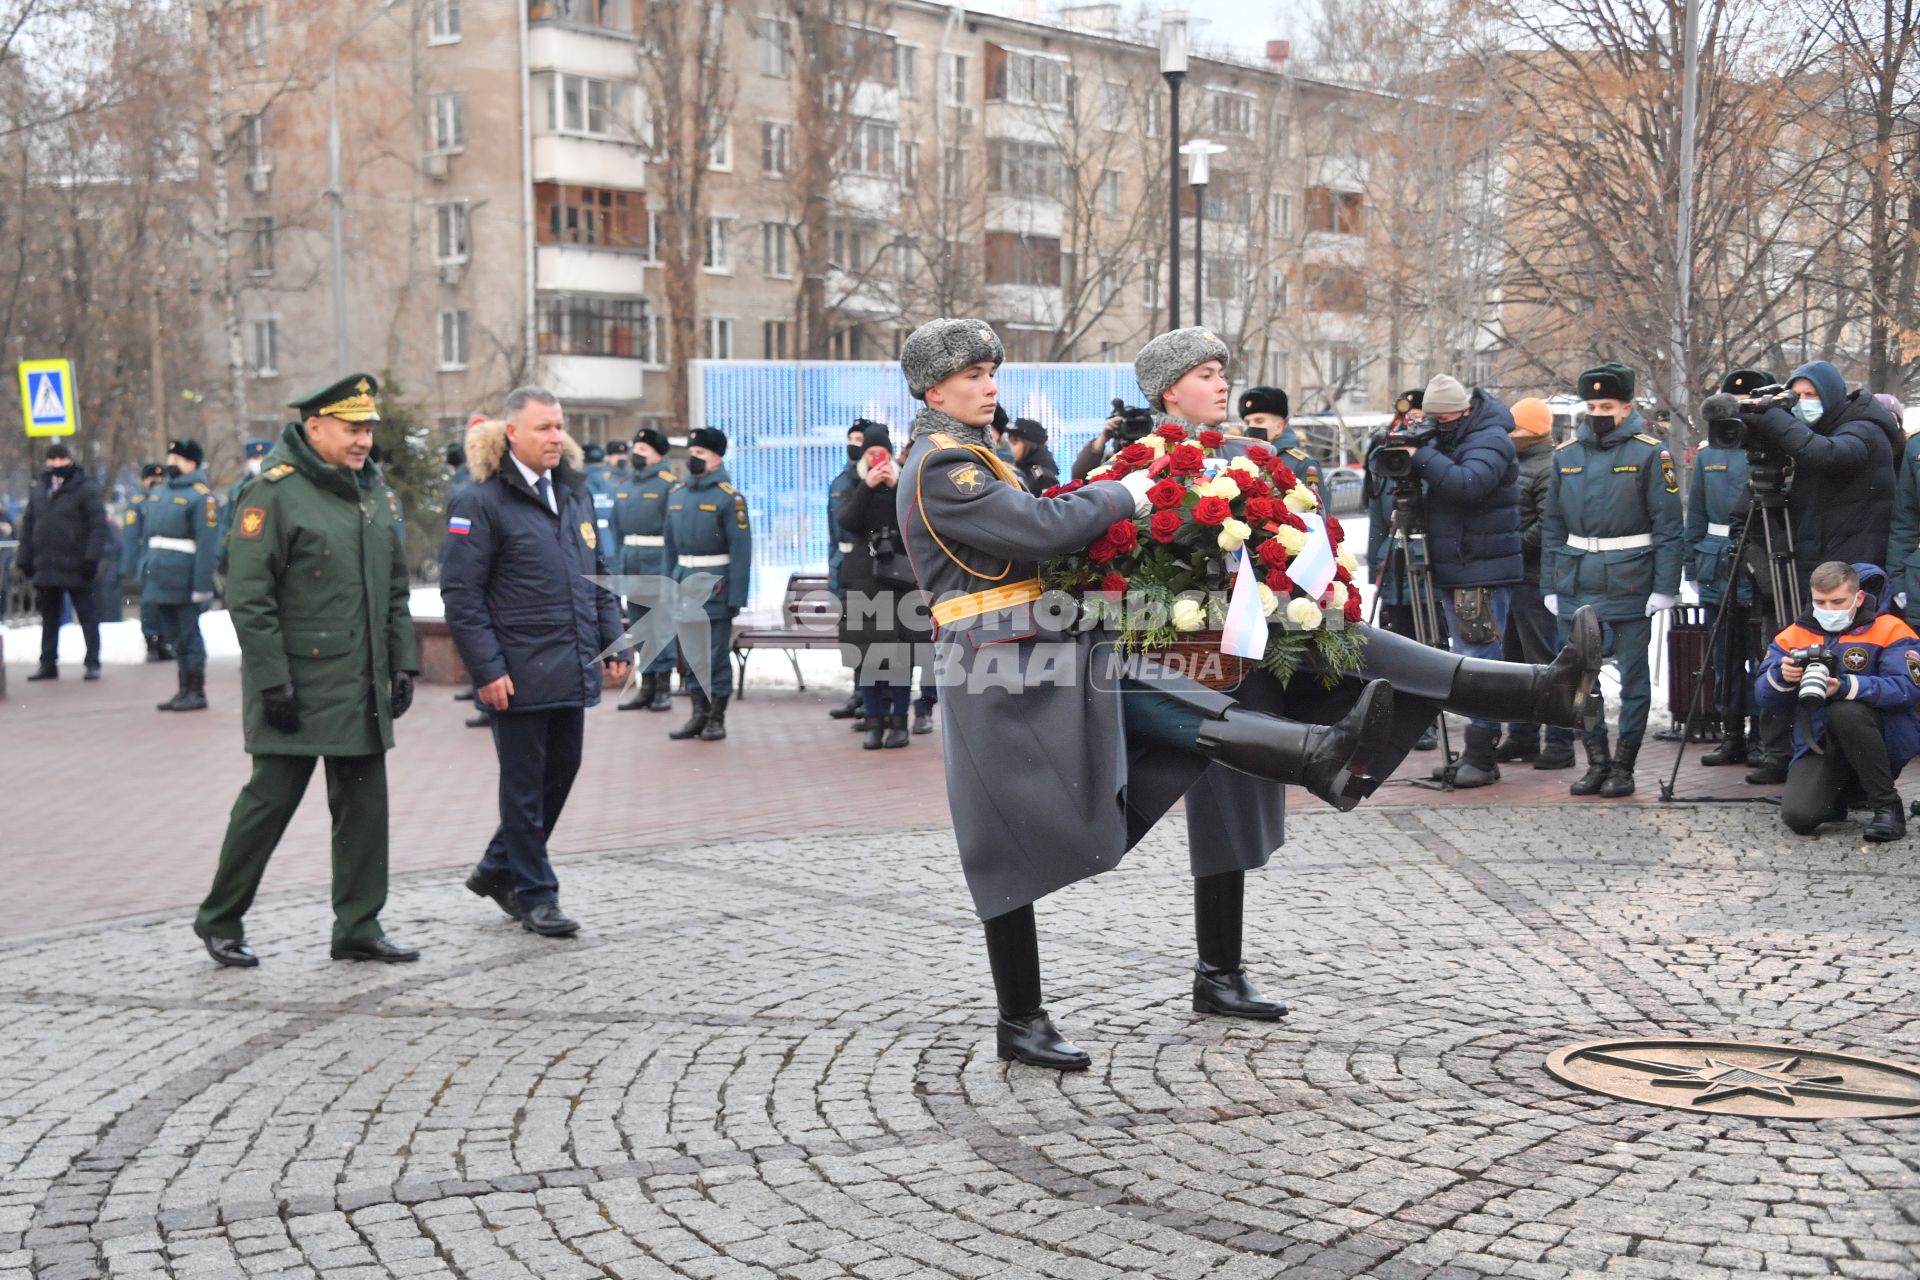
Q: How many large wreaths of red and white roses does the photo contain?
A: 1